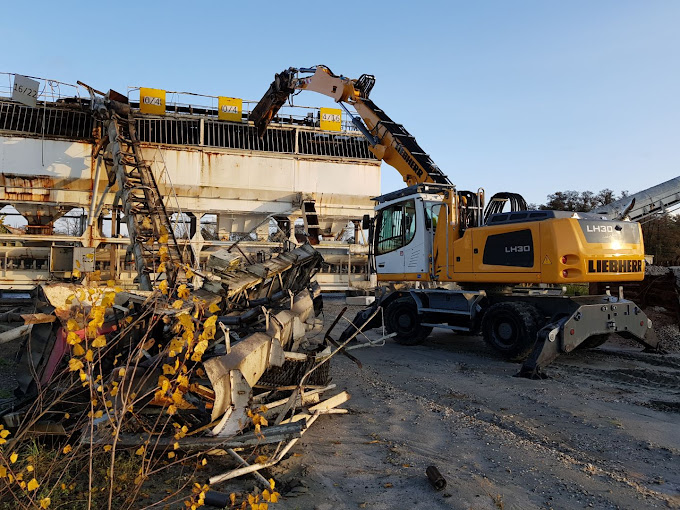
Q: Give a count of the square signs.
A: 4